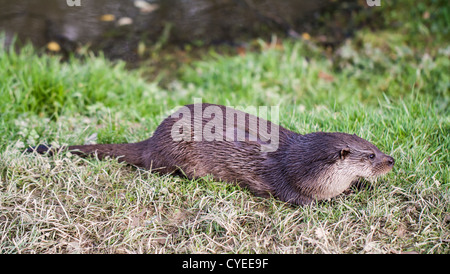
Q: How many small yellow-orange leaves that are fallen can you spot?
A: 3